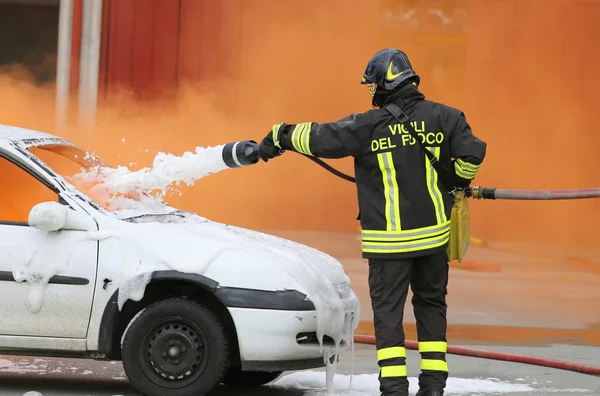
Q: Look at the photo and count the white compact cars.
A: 1